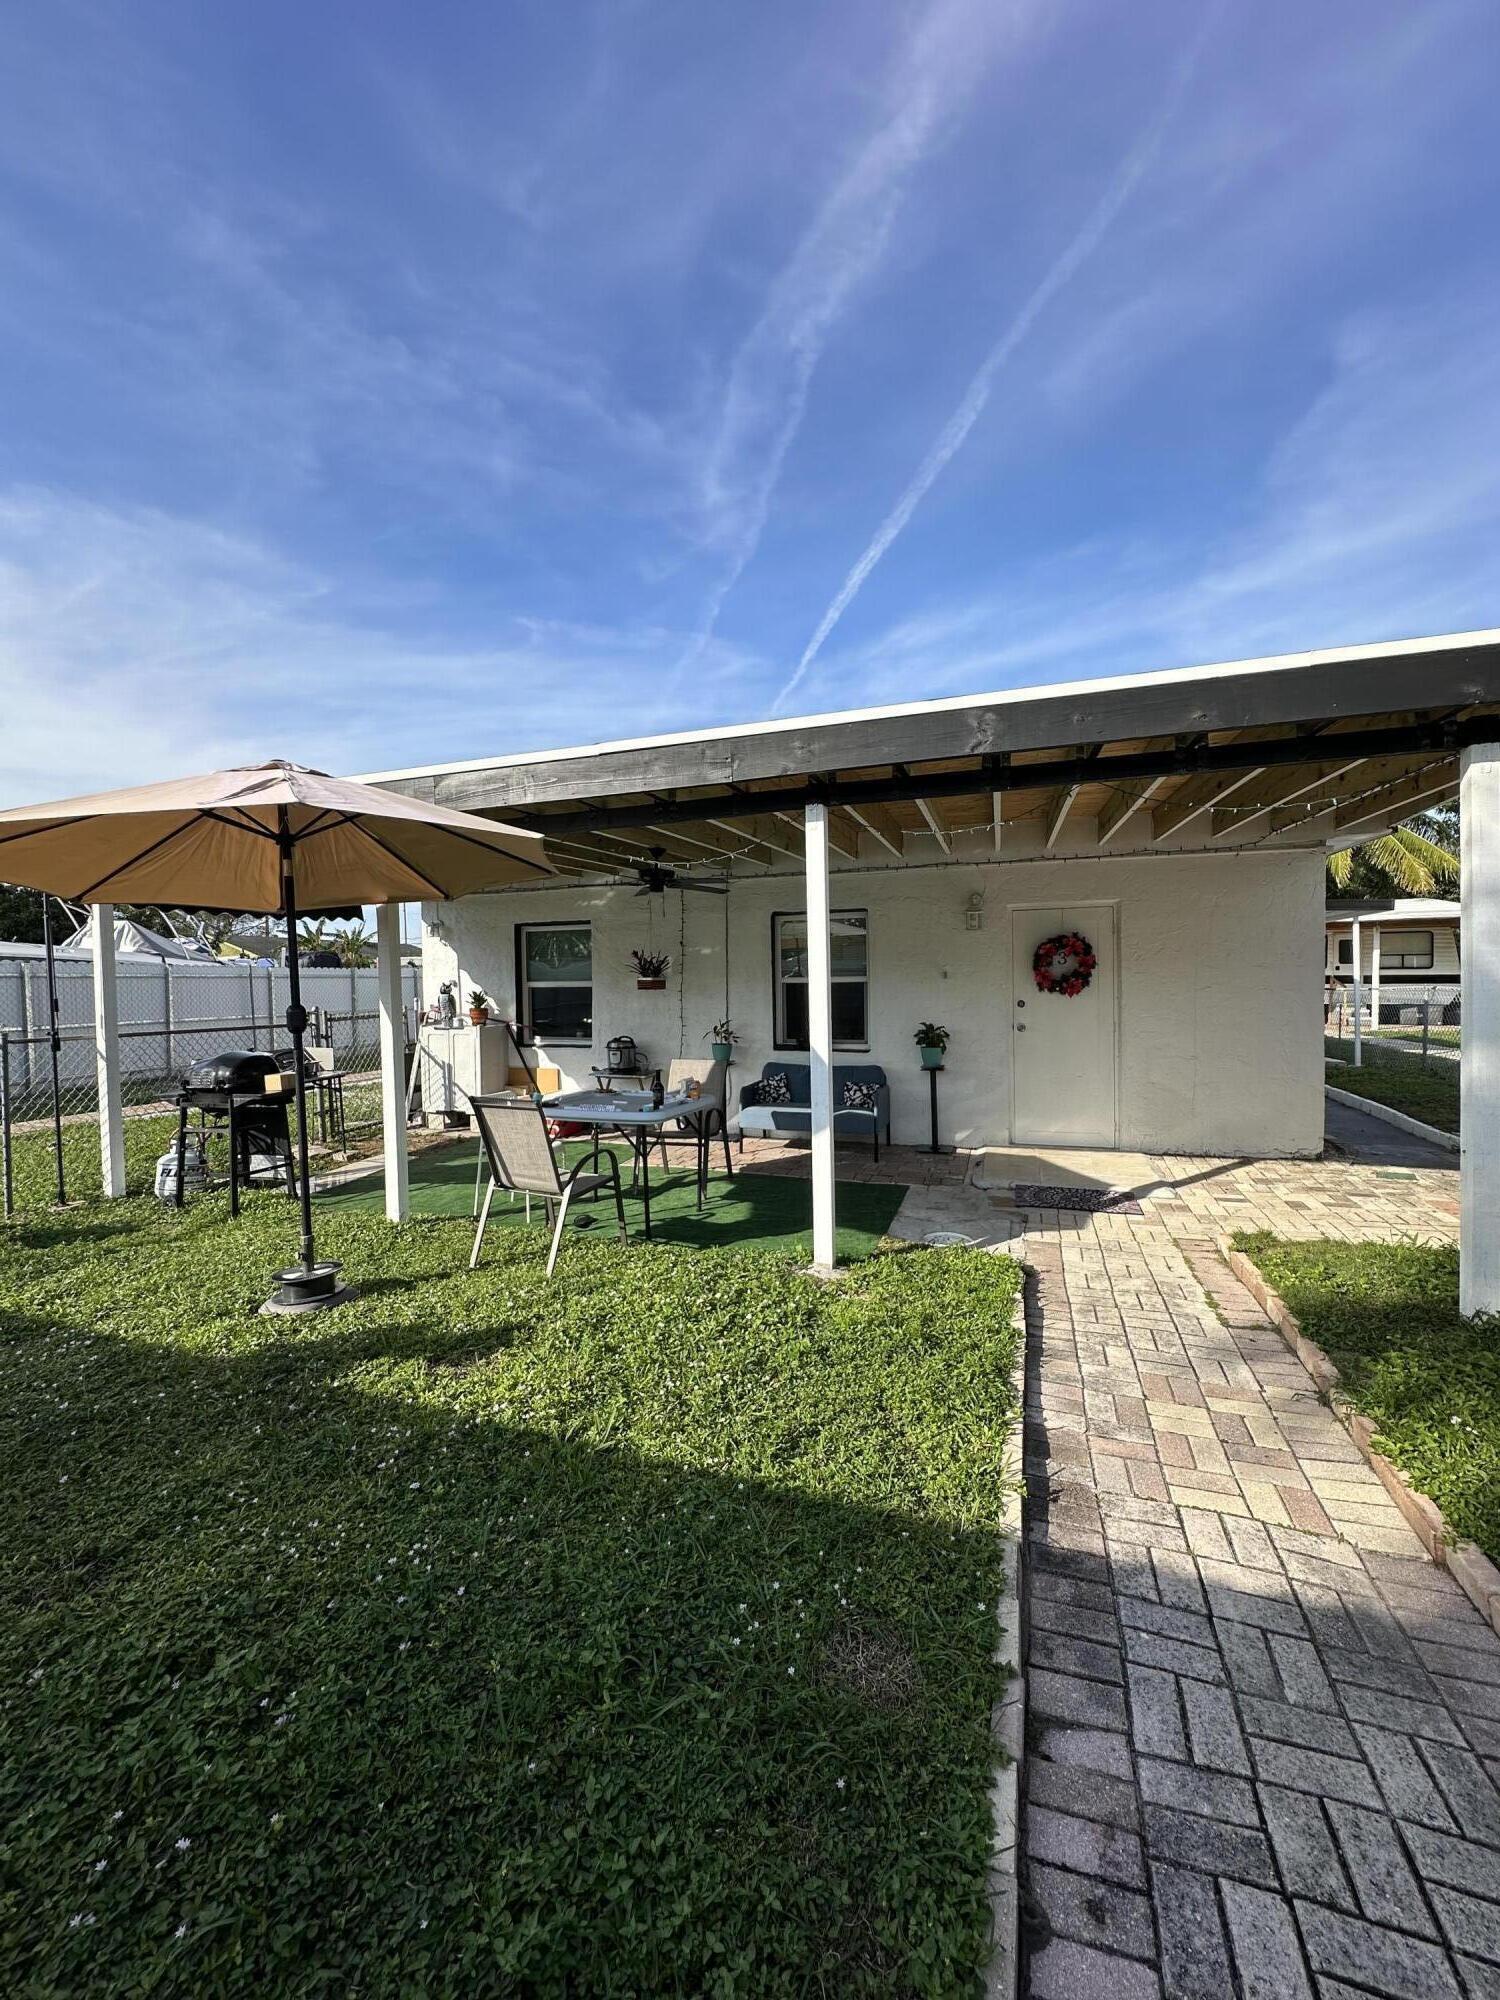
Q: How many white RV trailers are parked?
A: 1